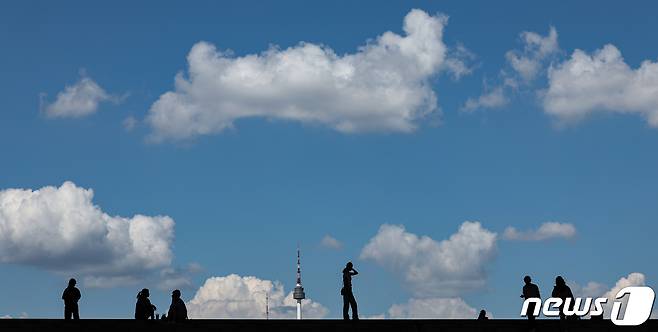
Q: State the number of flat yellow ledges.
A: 0